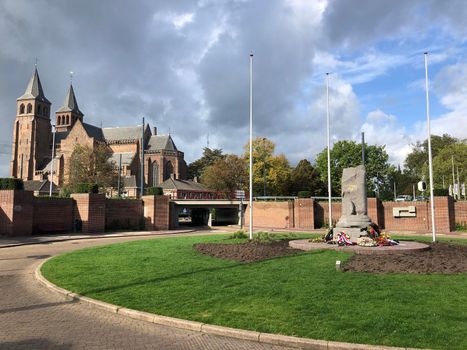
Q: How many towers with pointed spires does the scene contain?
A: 2